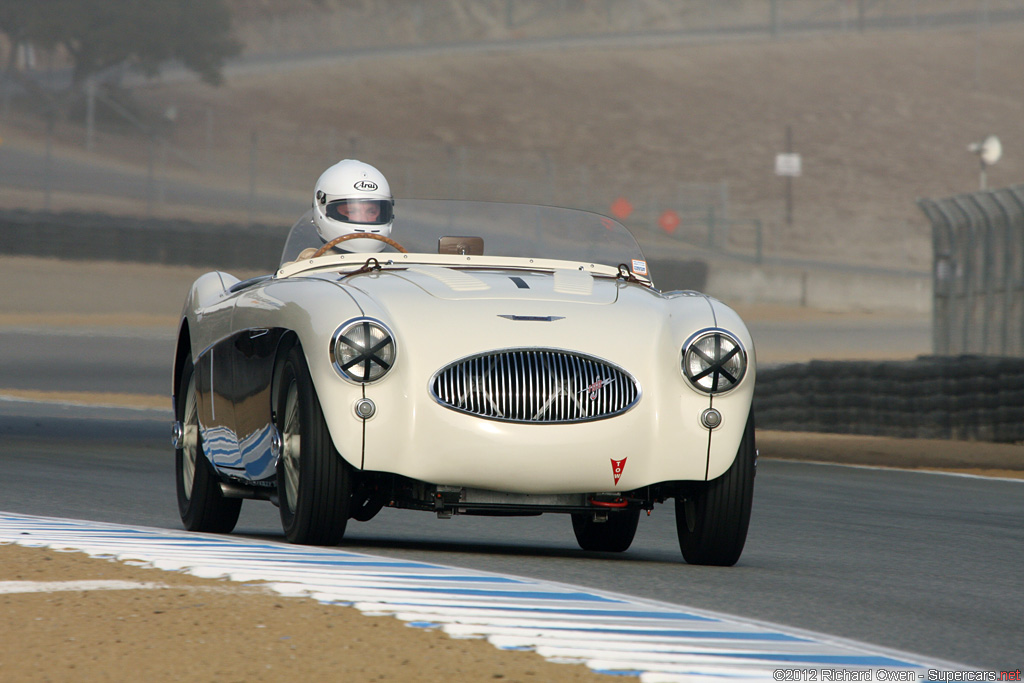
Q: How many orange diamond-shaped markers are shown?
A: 2